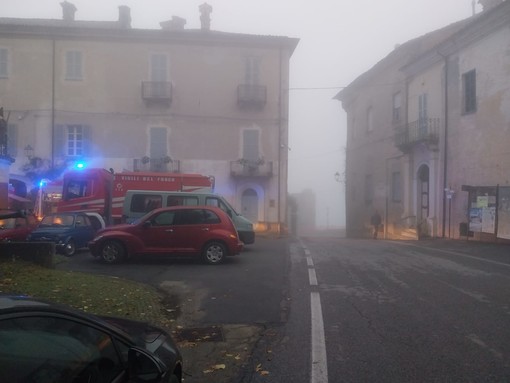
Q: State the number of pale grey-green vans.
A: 1